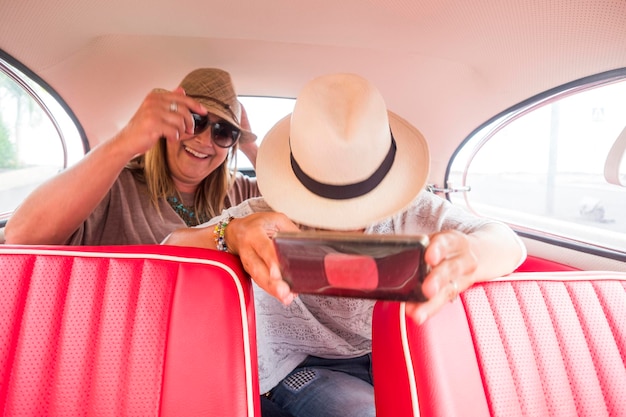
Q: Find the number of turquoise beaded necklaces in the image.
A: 1